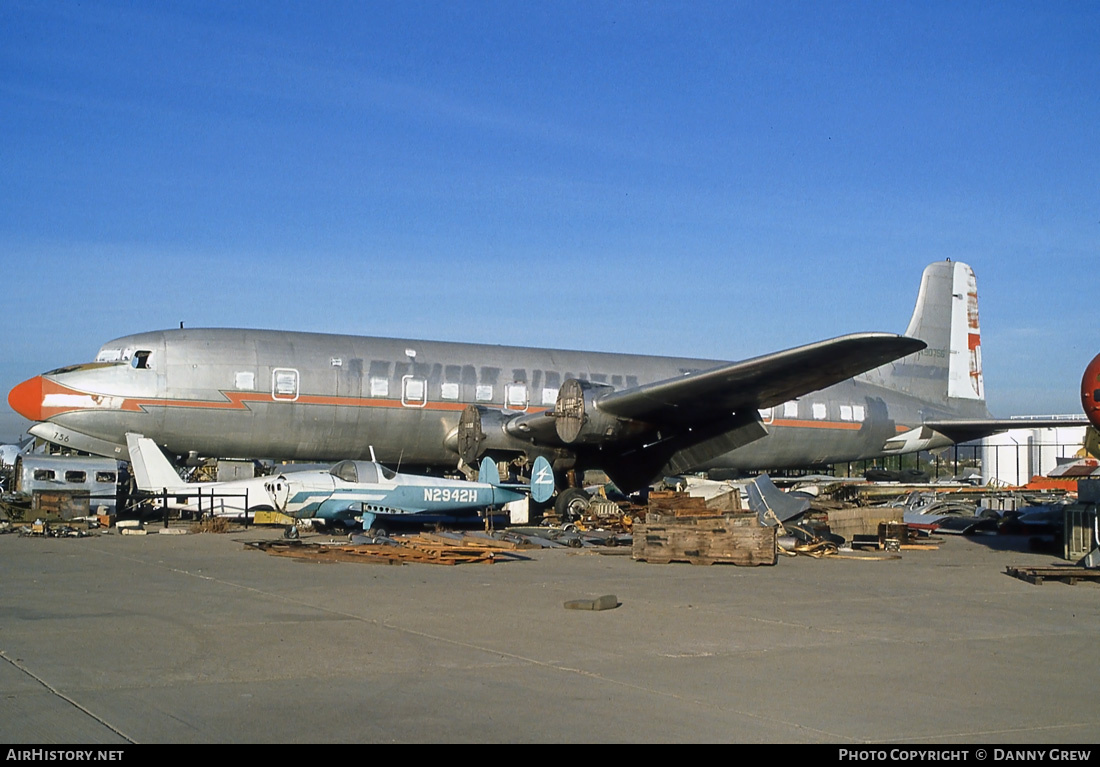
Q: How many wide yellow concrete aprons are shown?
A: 0